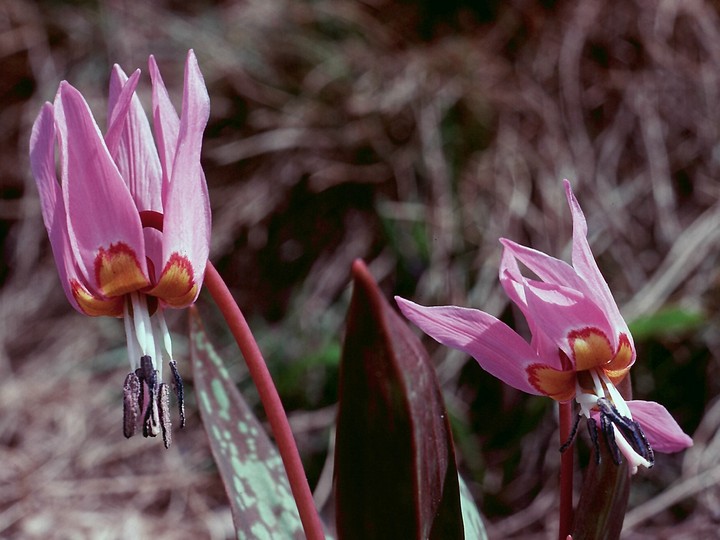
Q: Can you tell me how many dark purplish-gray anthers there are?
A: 12